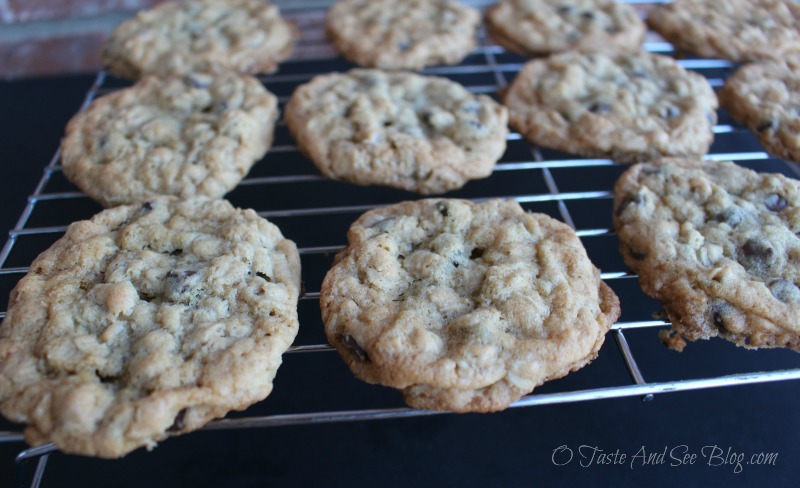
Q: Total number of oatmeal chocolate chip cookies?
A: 11